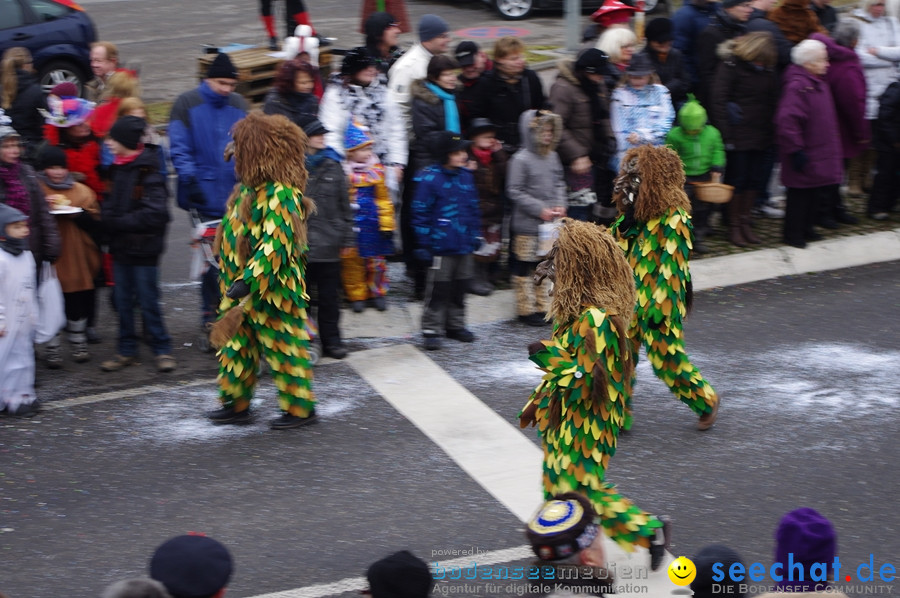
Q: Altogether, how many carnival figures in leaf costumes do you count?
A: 3